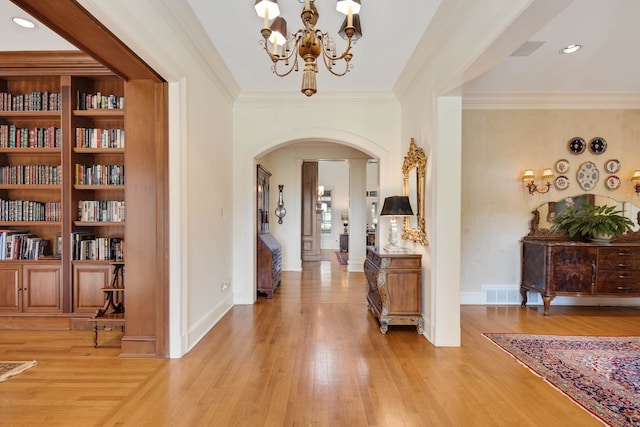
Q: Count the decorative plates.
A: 7